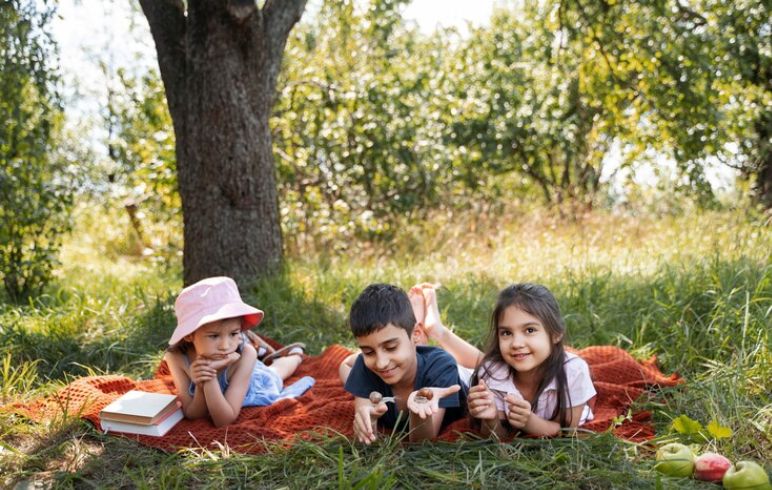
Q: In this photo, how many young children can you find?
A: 3